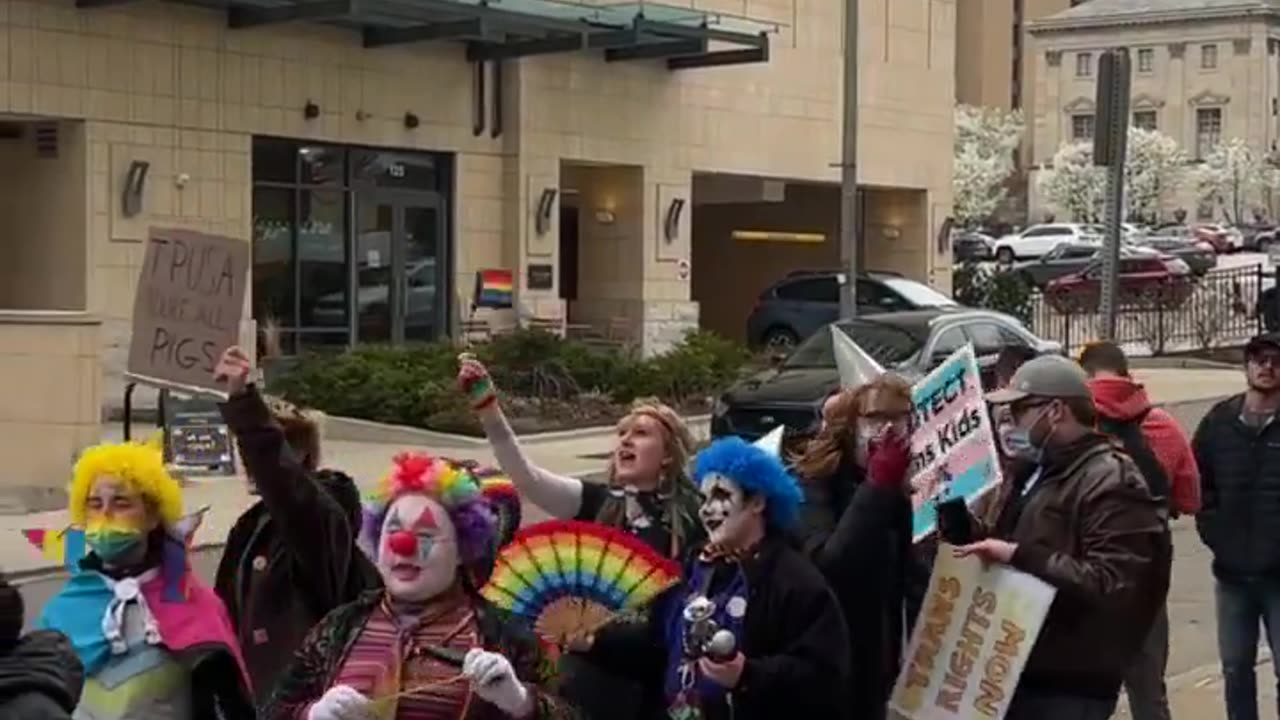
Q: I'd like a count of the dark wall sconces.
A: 4